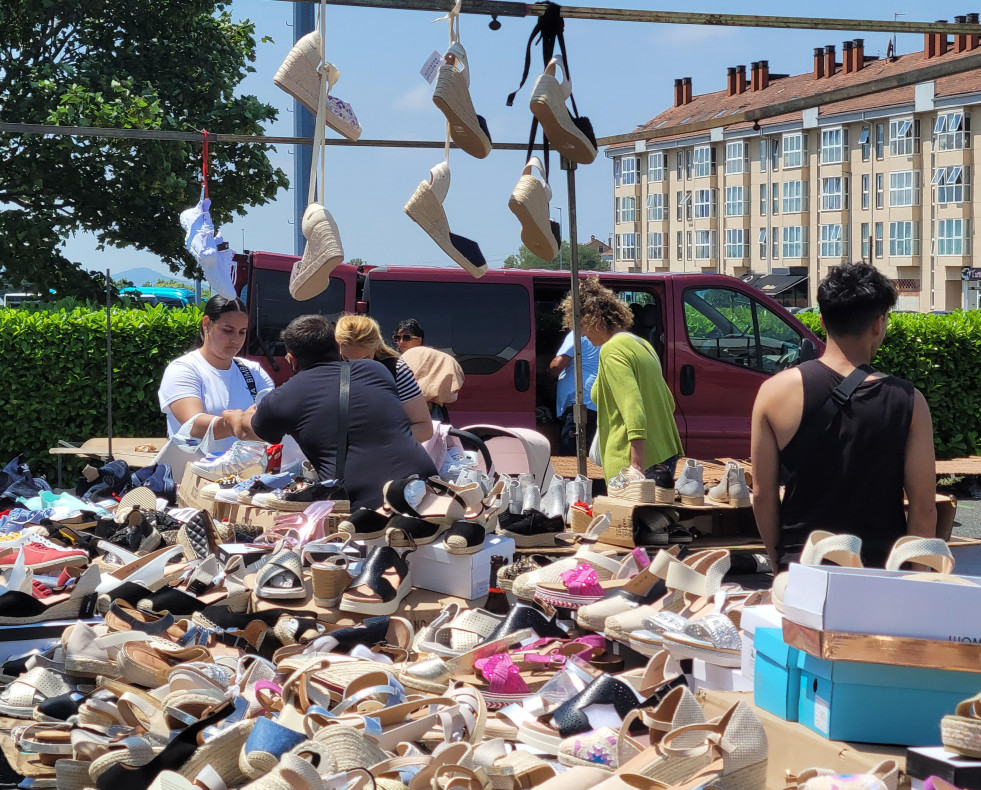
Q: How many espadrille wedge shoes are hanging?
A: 6